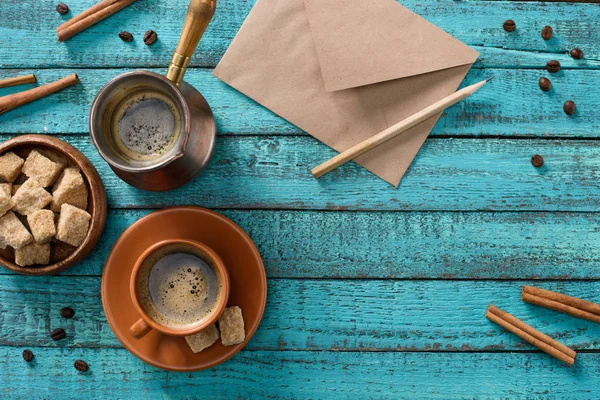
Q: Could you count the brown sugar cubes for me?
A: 11